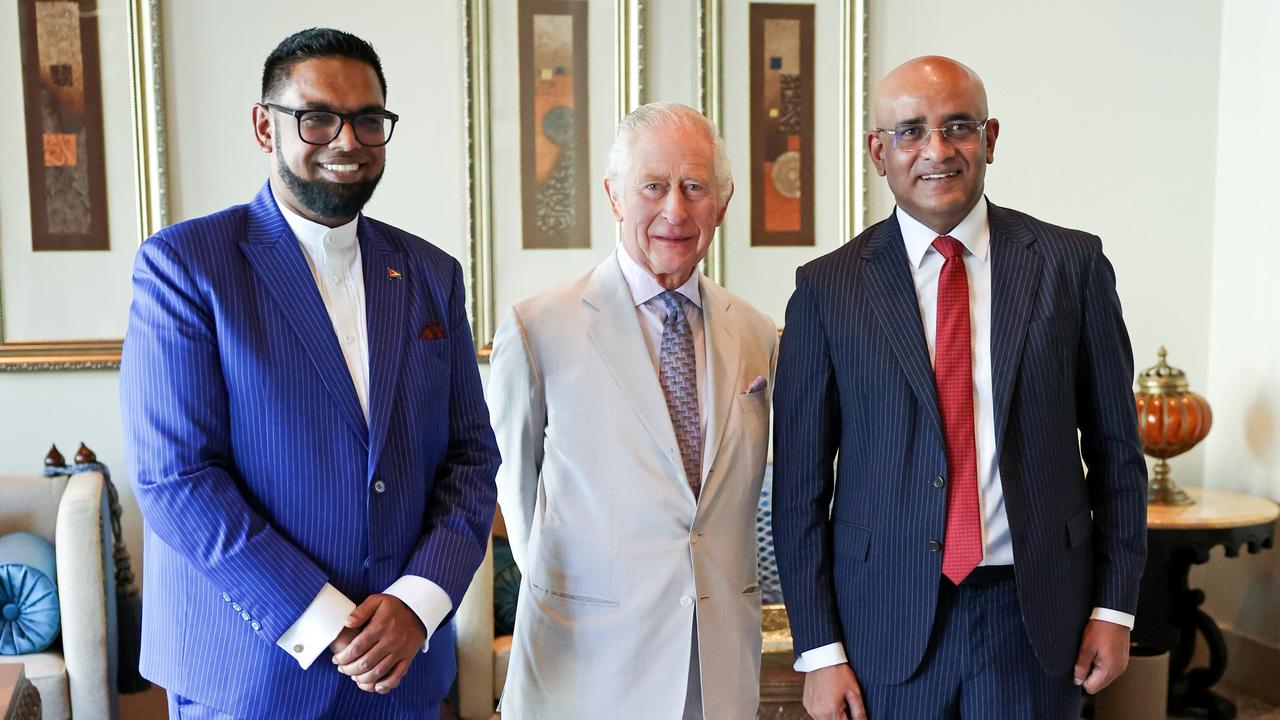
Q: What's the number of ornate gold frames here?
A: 3